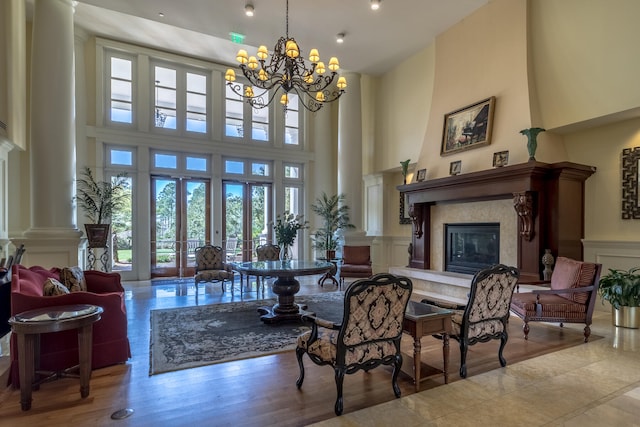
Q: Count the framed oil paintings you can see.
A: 1